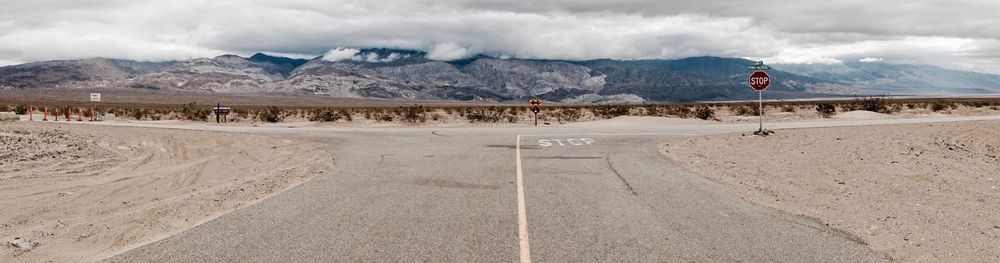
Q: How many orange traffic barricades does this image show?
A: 6